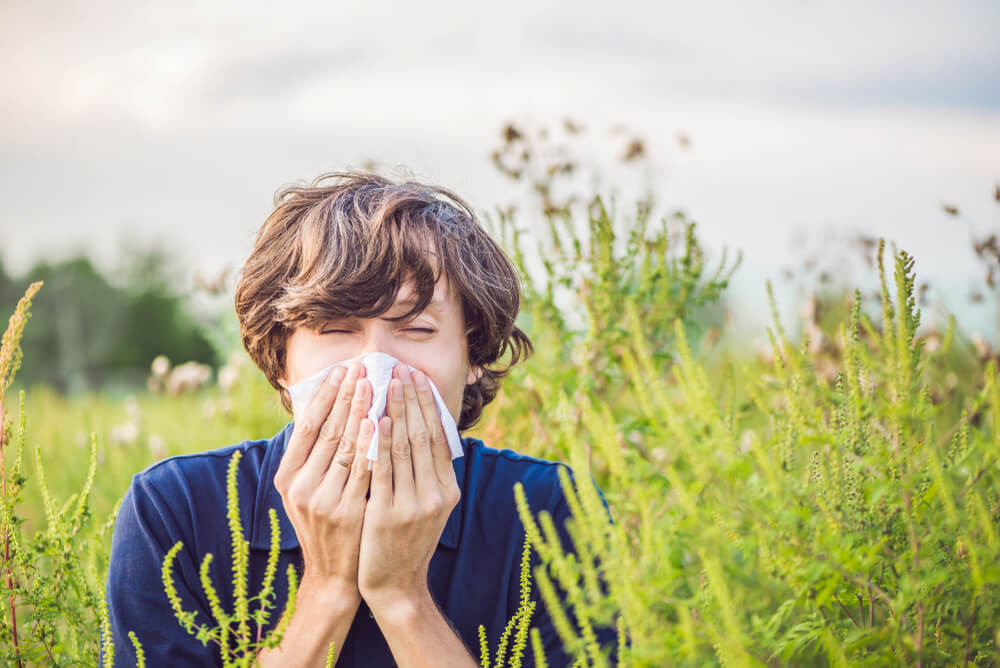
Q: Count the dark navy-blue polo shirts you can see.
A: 1